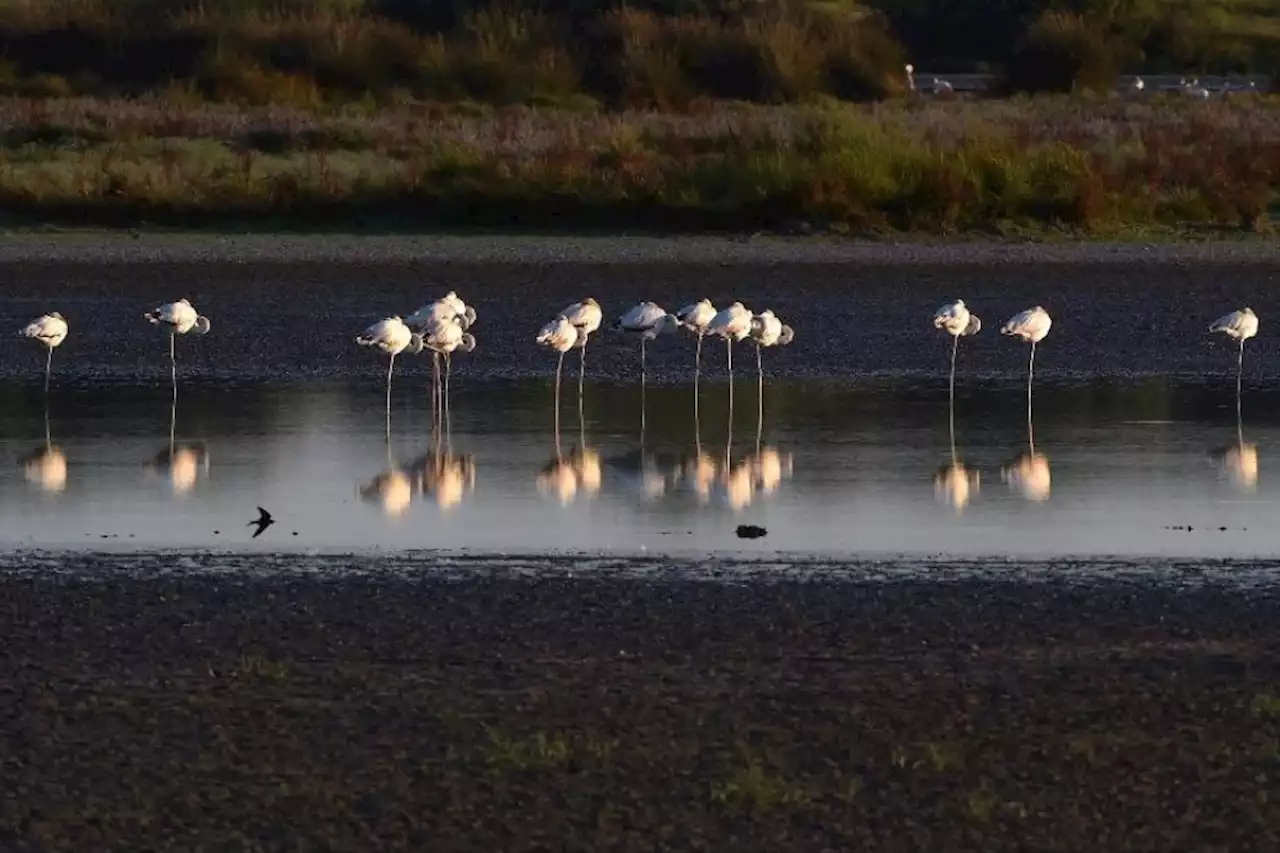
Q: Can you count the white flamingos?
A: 15